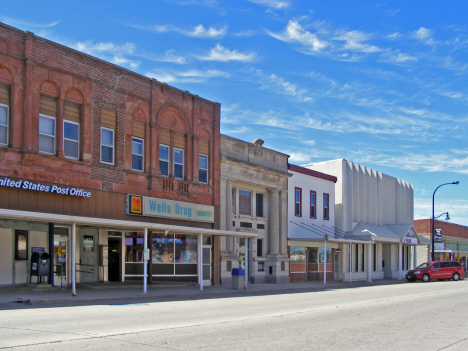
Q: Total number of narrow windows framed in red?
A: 3